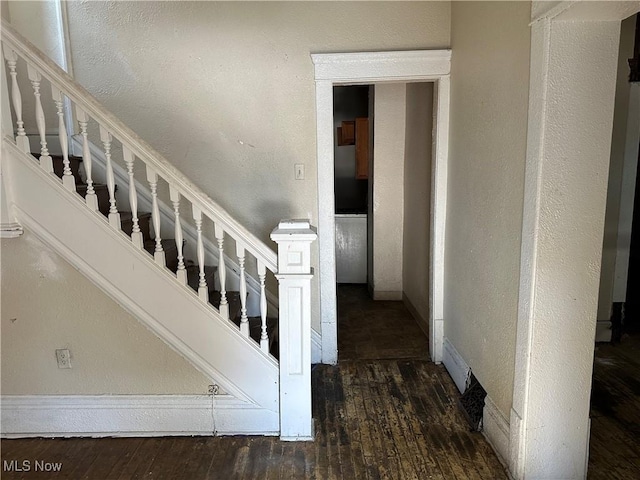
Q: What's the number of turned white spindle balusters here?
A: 12